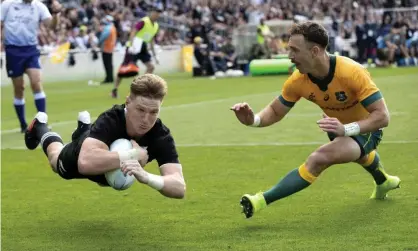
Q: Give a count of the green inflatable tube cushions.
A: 1